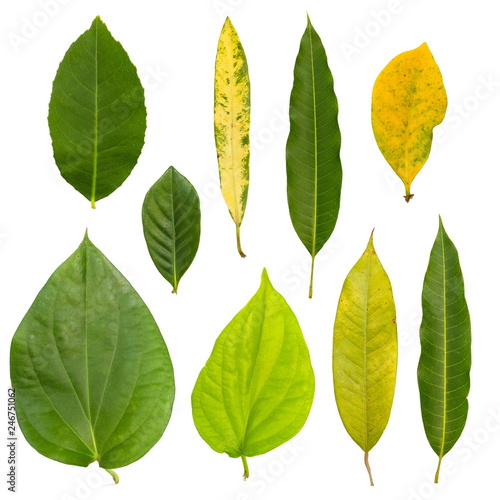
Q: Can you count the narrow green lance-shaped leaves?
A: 2